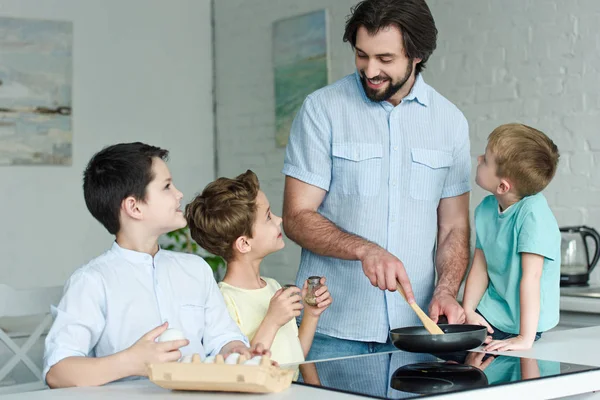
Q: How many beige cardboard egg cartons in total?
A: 1